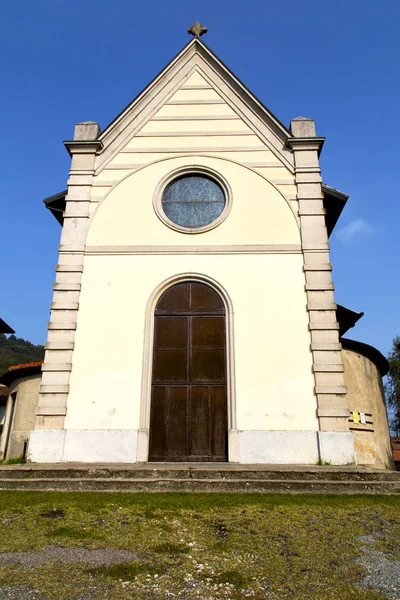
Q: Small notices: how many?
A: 2